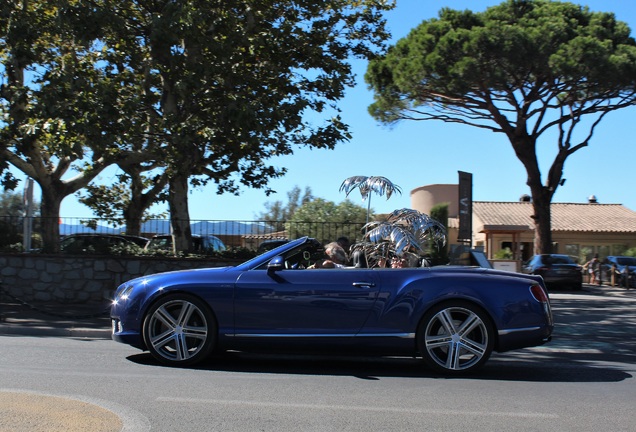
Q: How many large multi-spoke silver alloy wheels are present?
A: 2